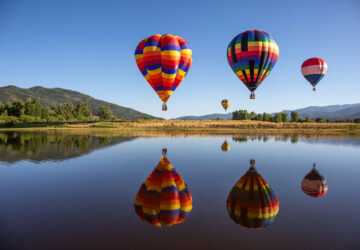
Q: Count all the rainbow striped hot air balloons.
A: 2